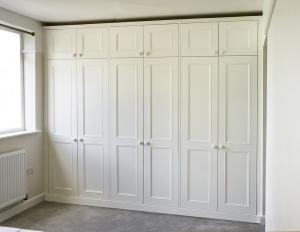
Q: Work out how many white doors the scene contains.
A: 12